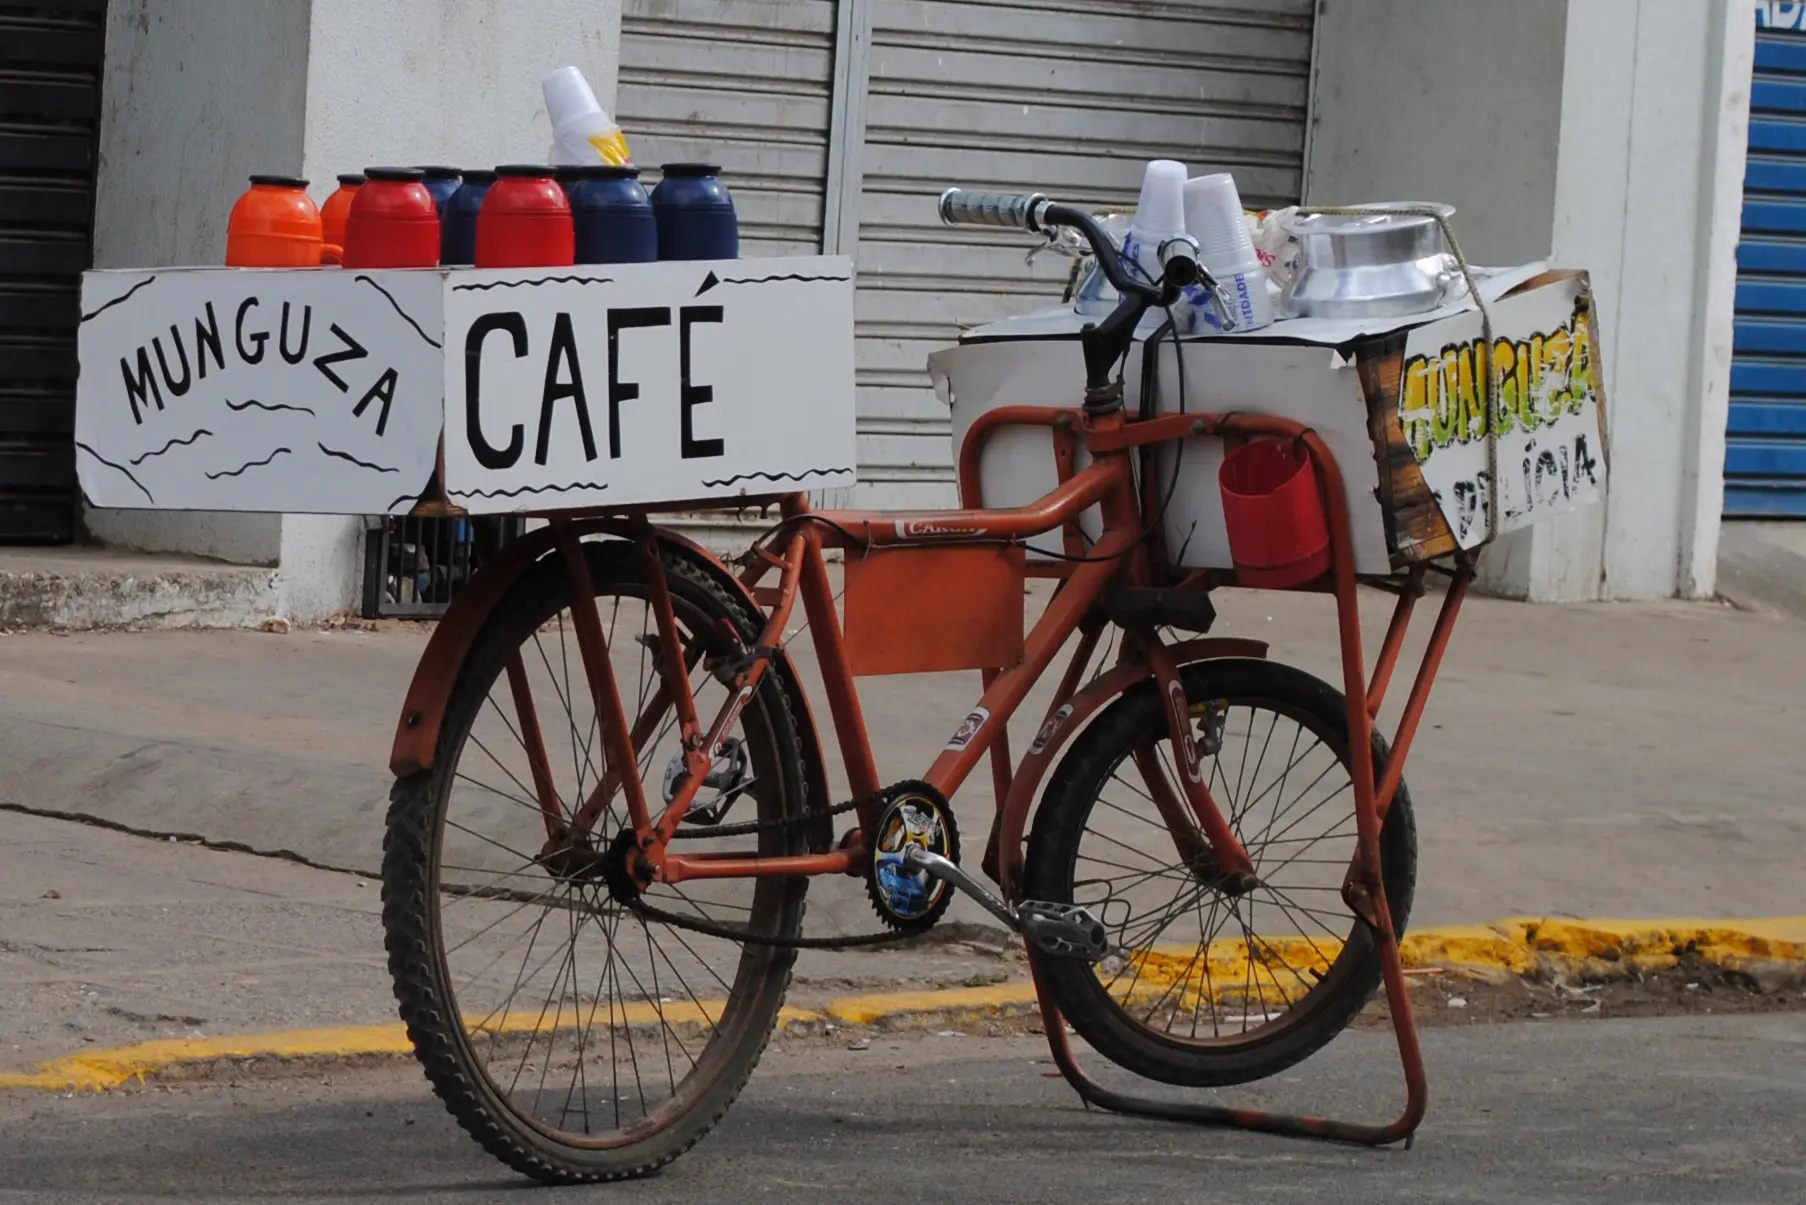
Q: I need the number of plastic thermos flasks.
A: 9